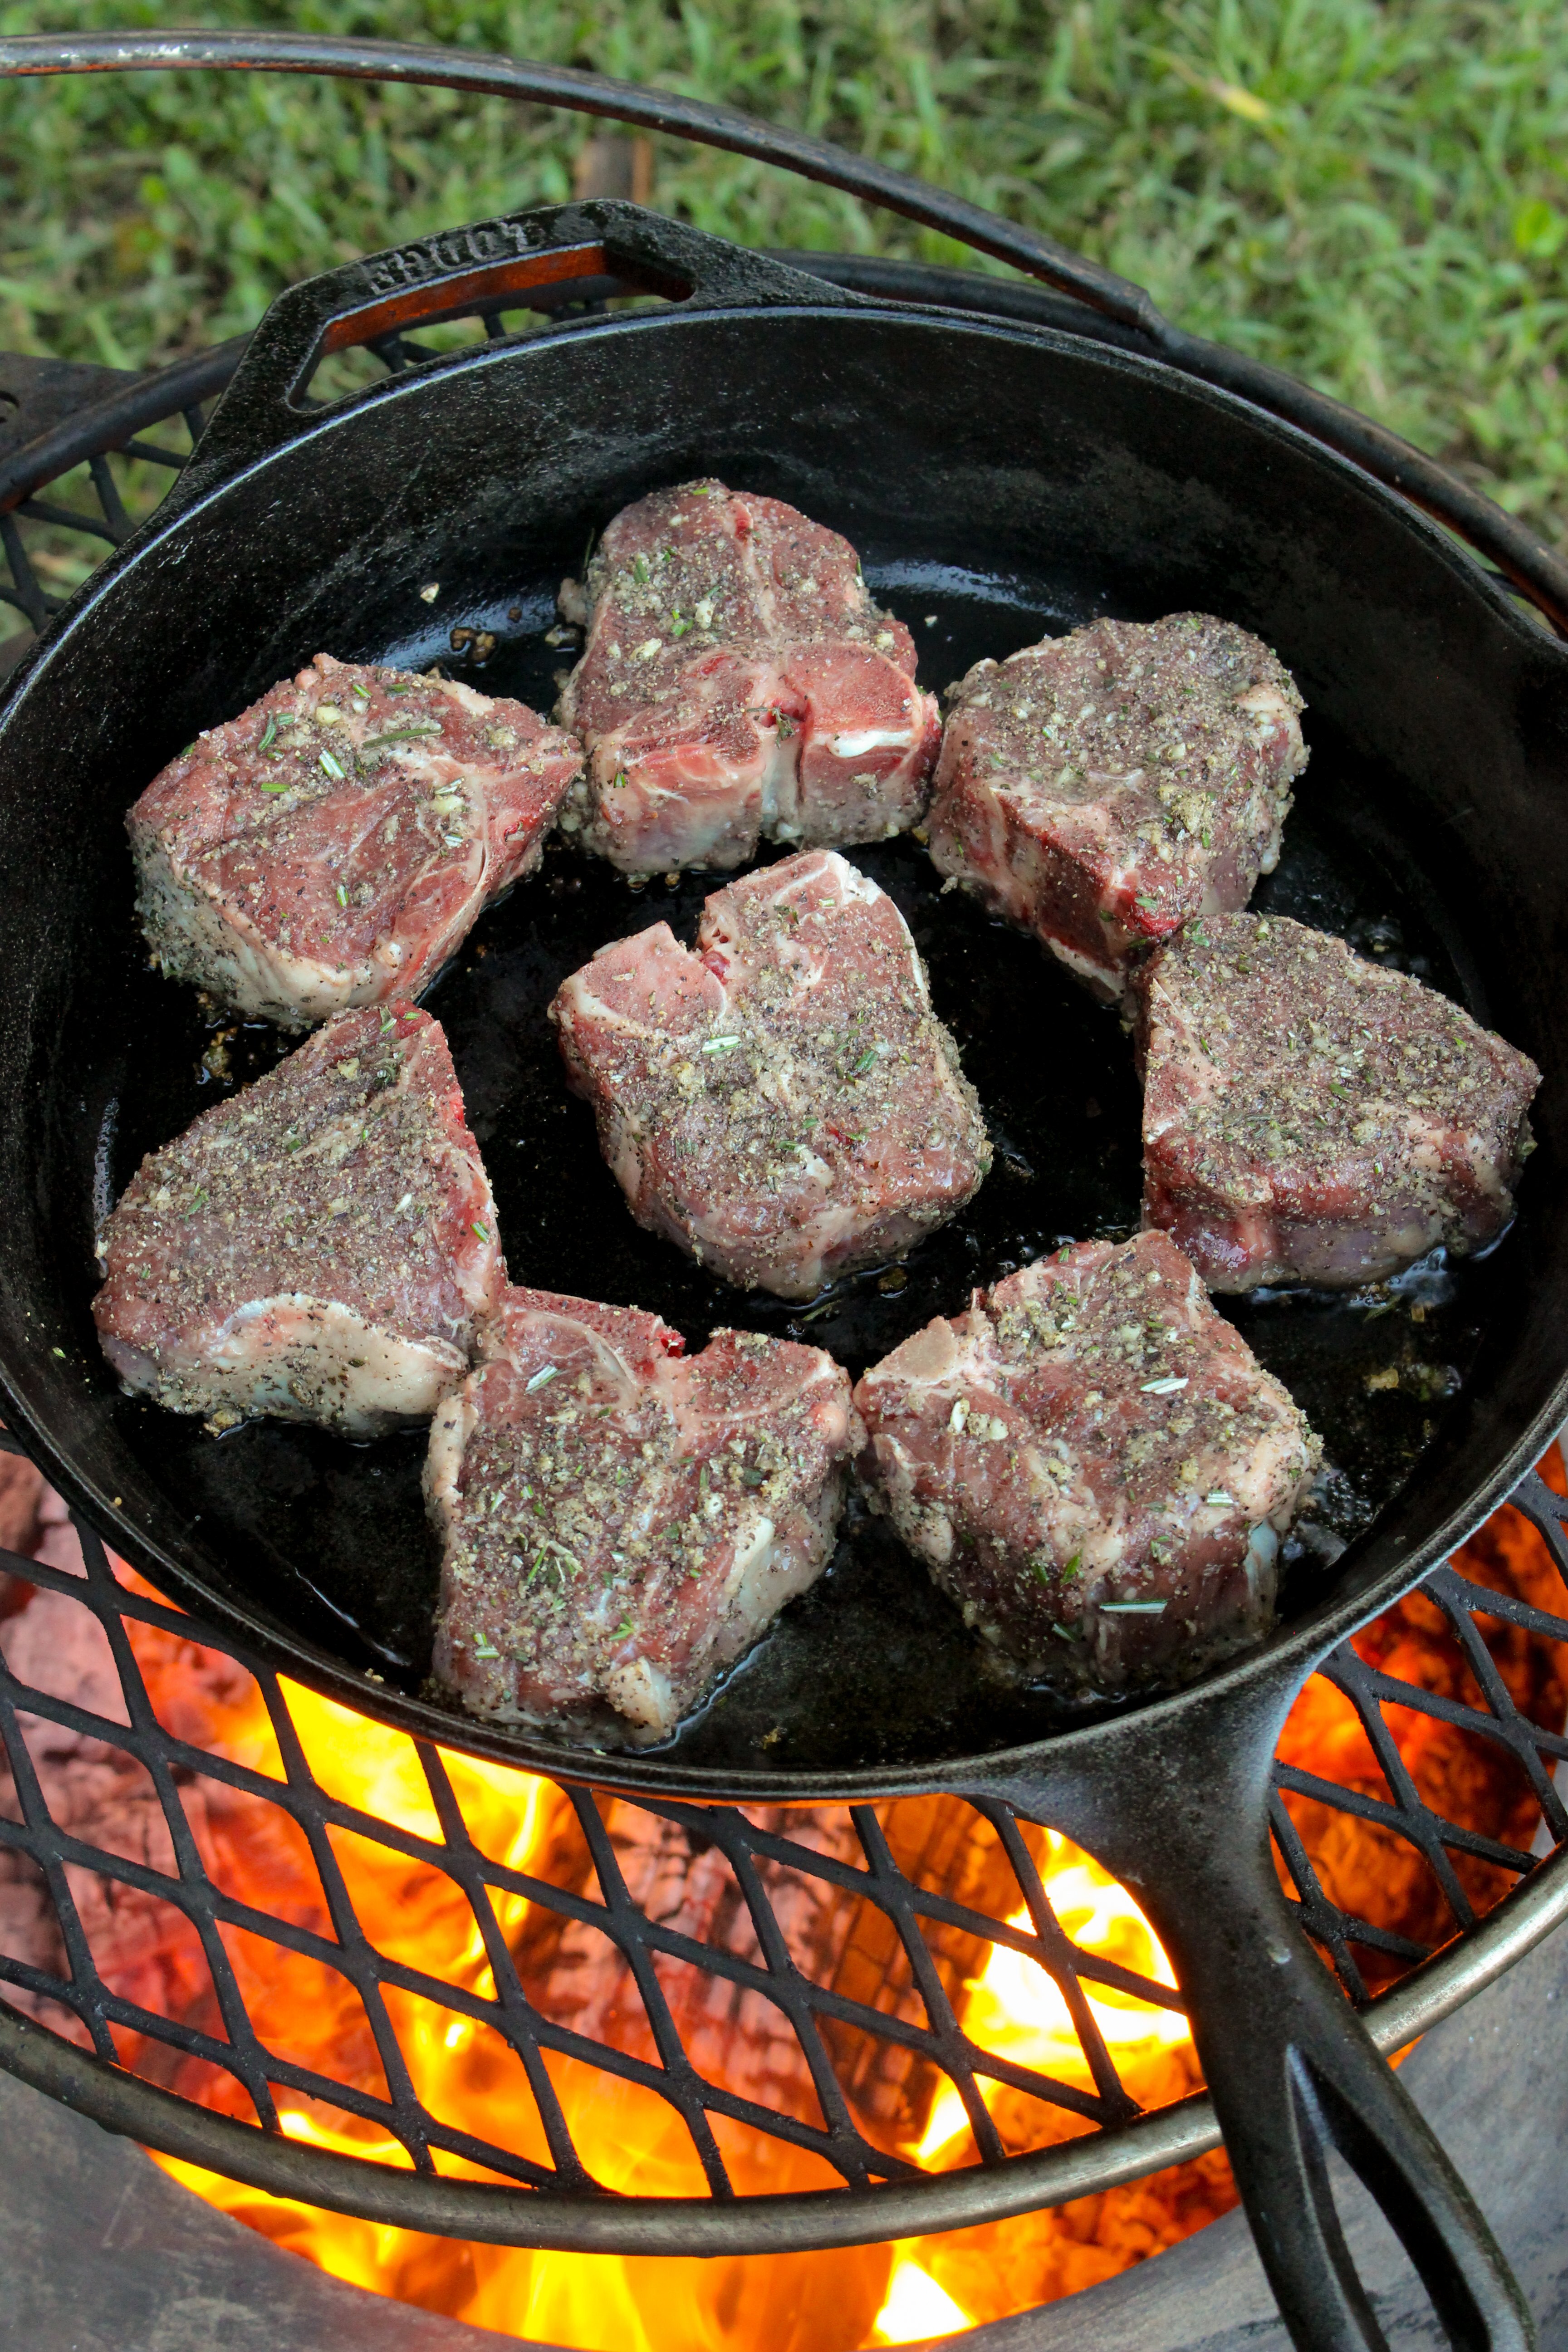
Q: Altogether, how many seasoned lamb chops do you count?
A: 8